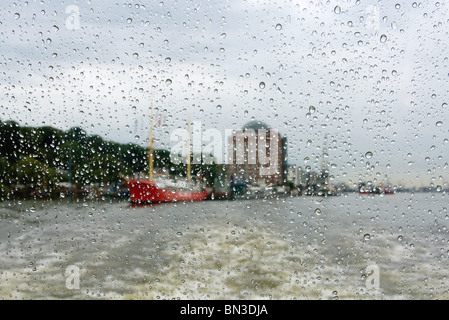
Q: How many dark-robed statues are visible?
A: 0